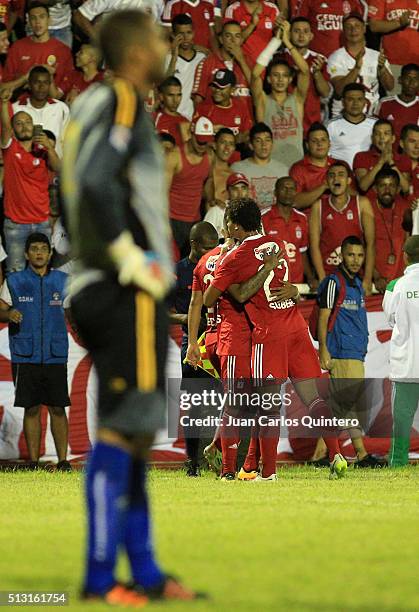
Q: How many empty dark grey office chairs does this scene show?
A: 0